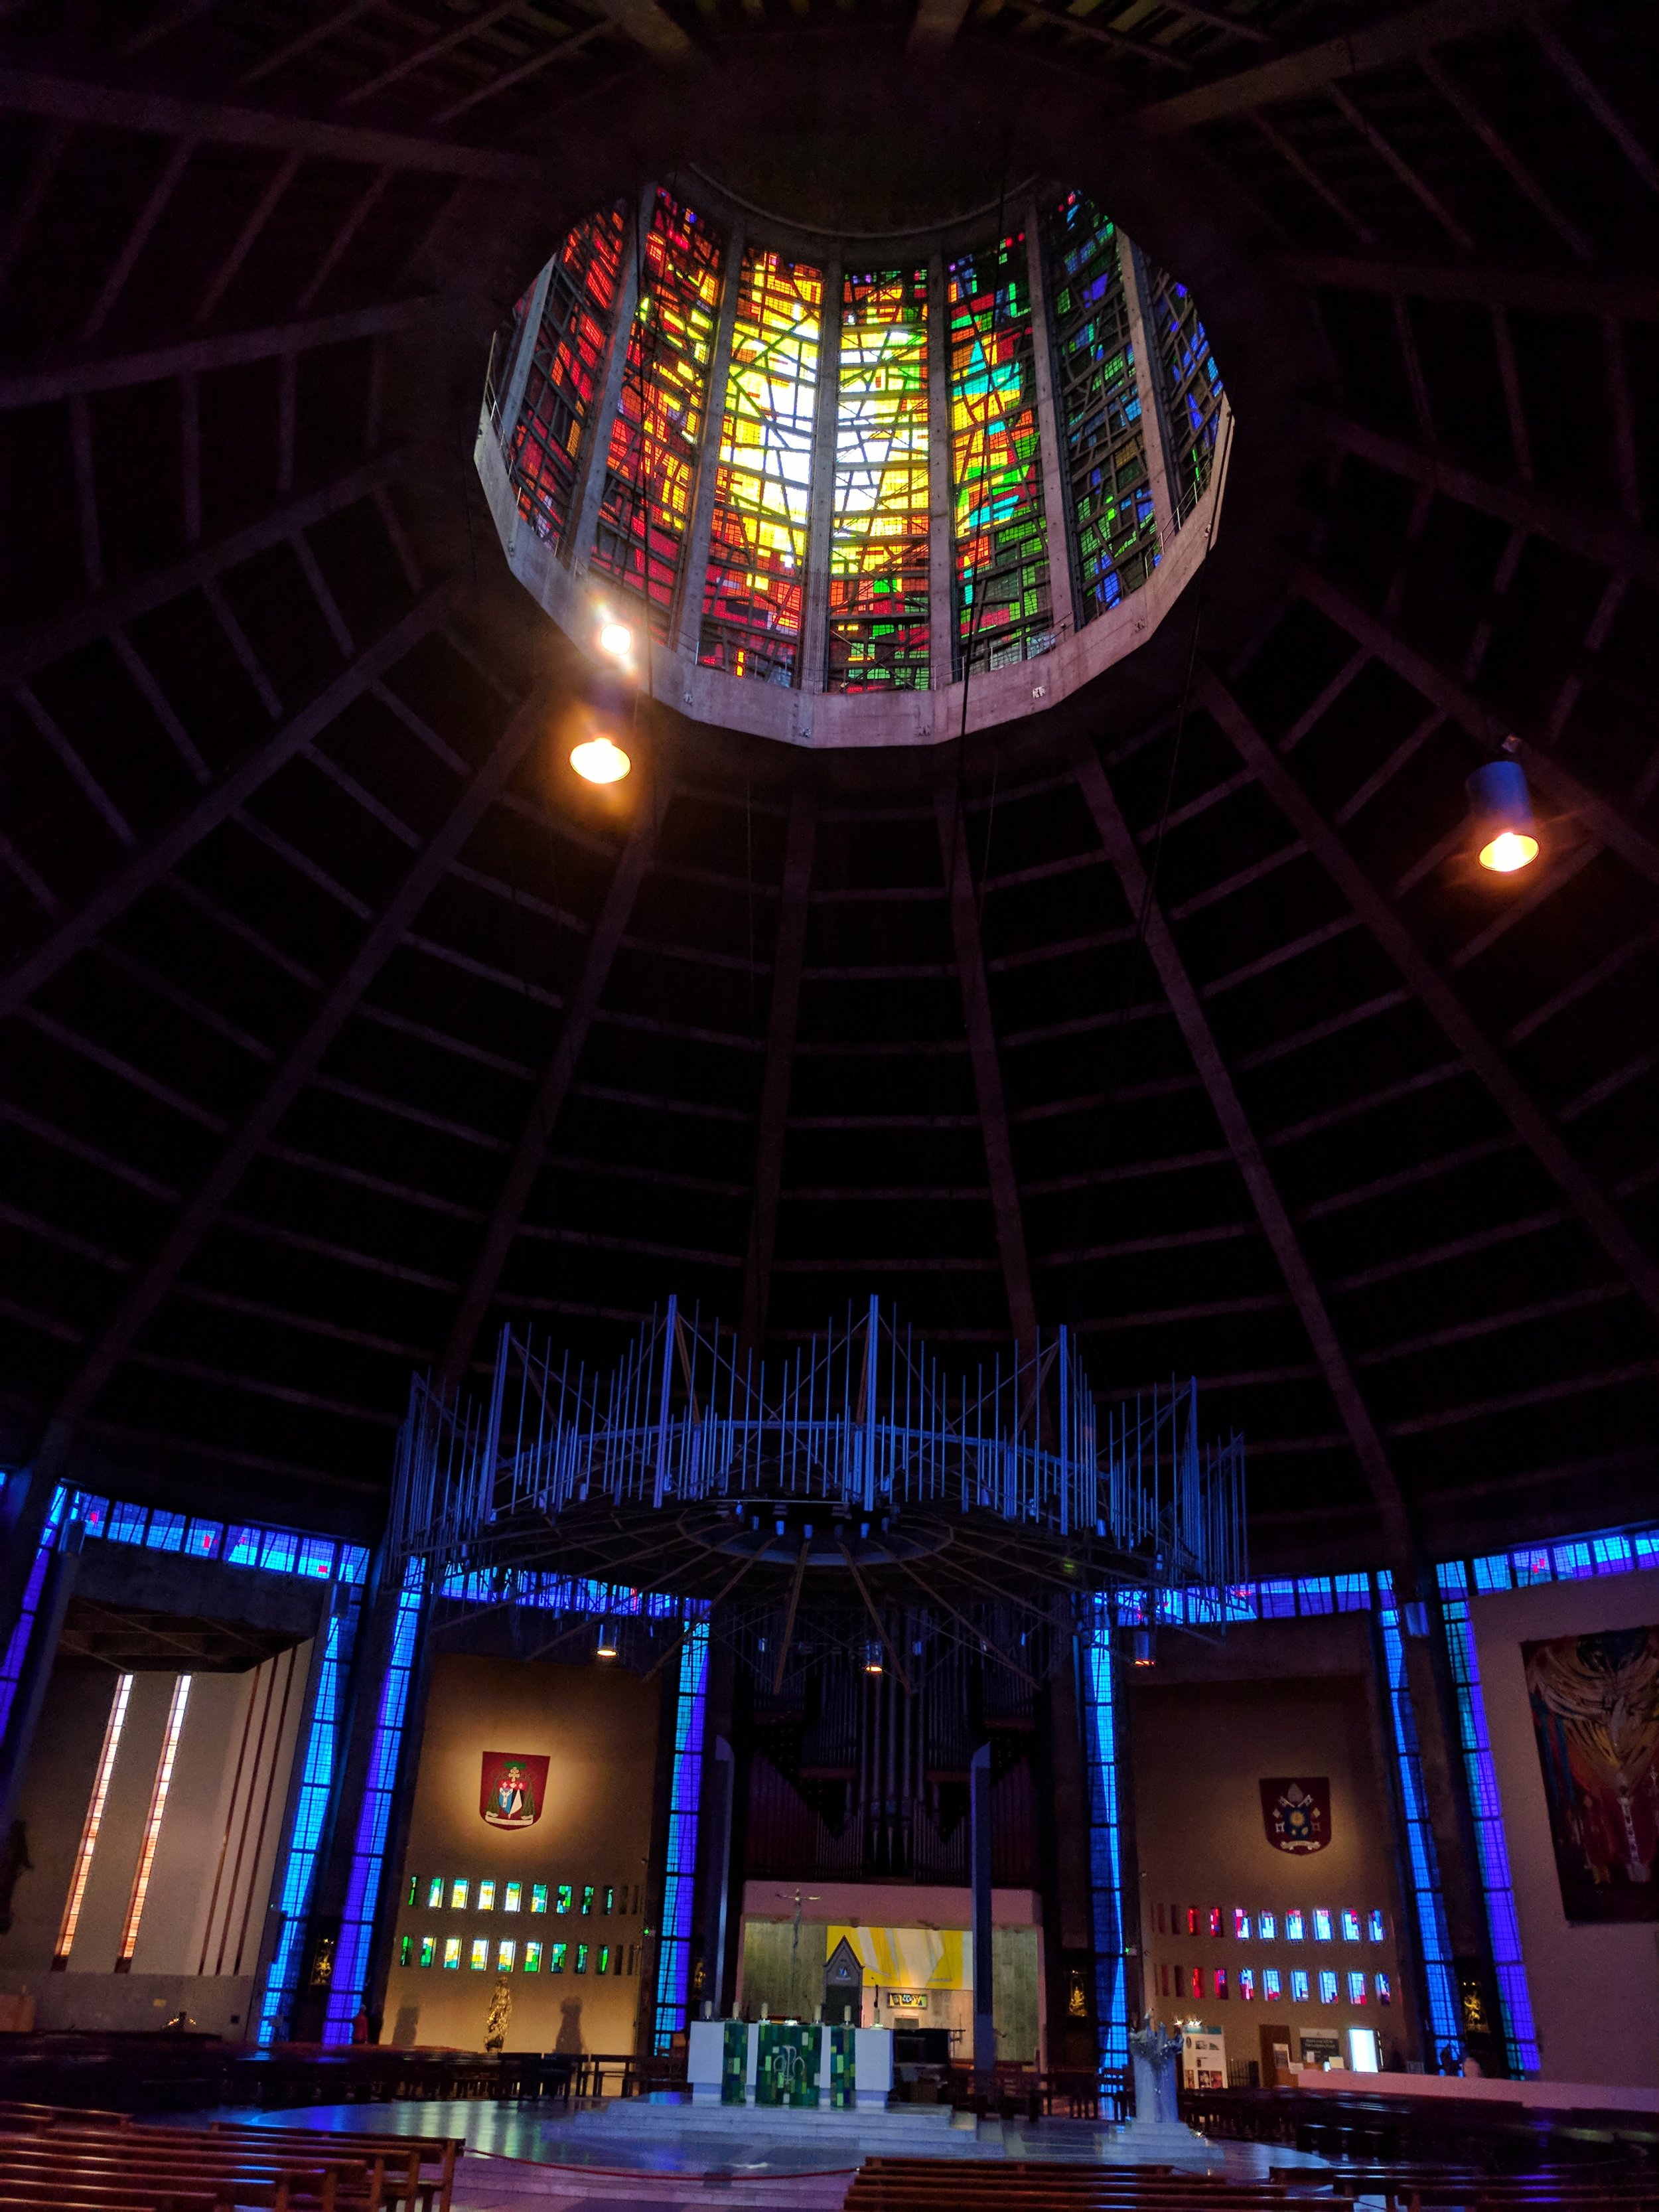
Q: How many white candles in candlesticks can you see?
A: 6